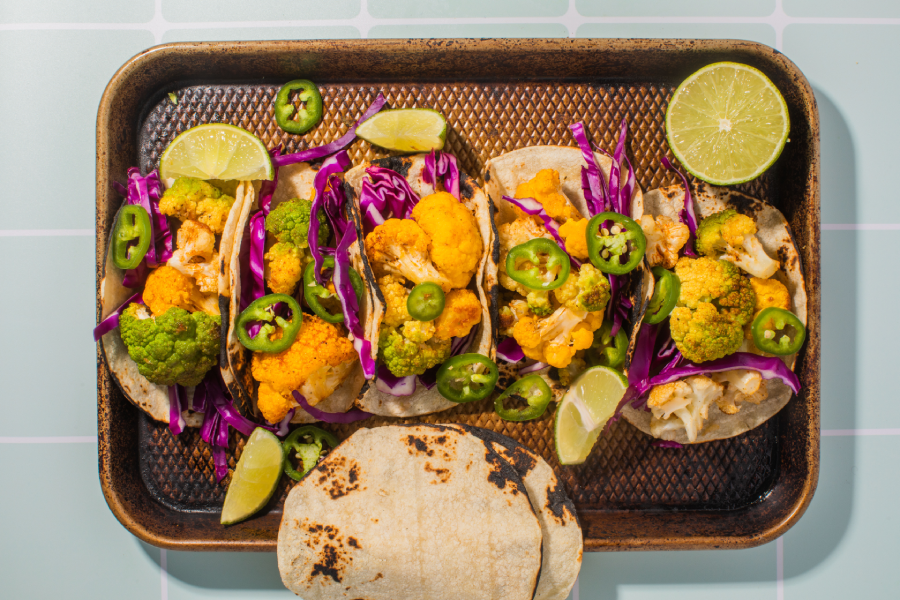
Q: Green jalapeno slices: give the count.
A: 13